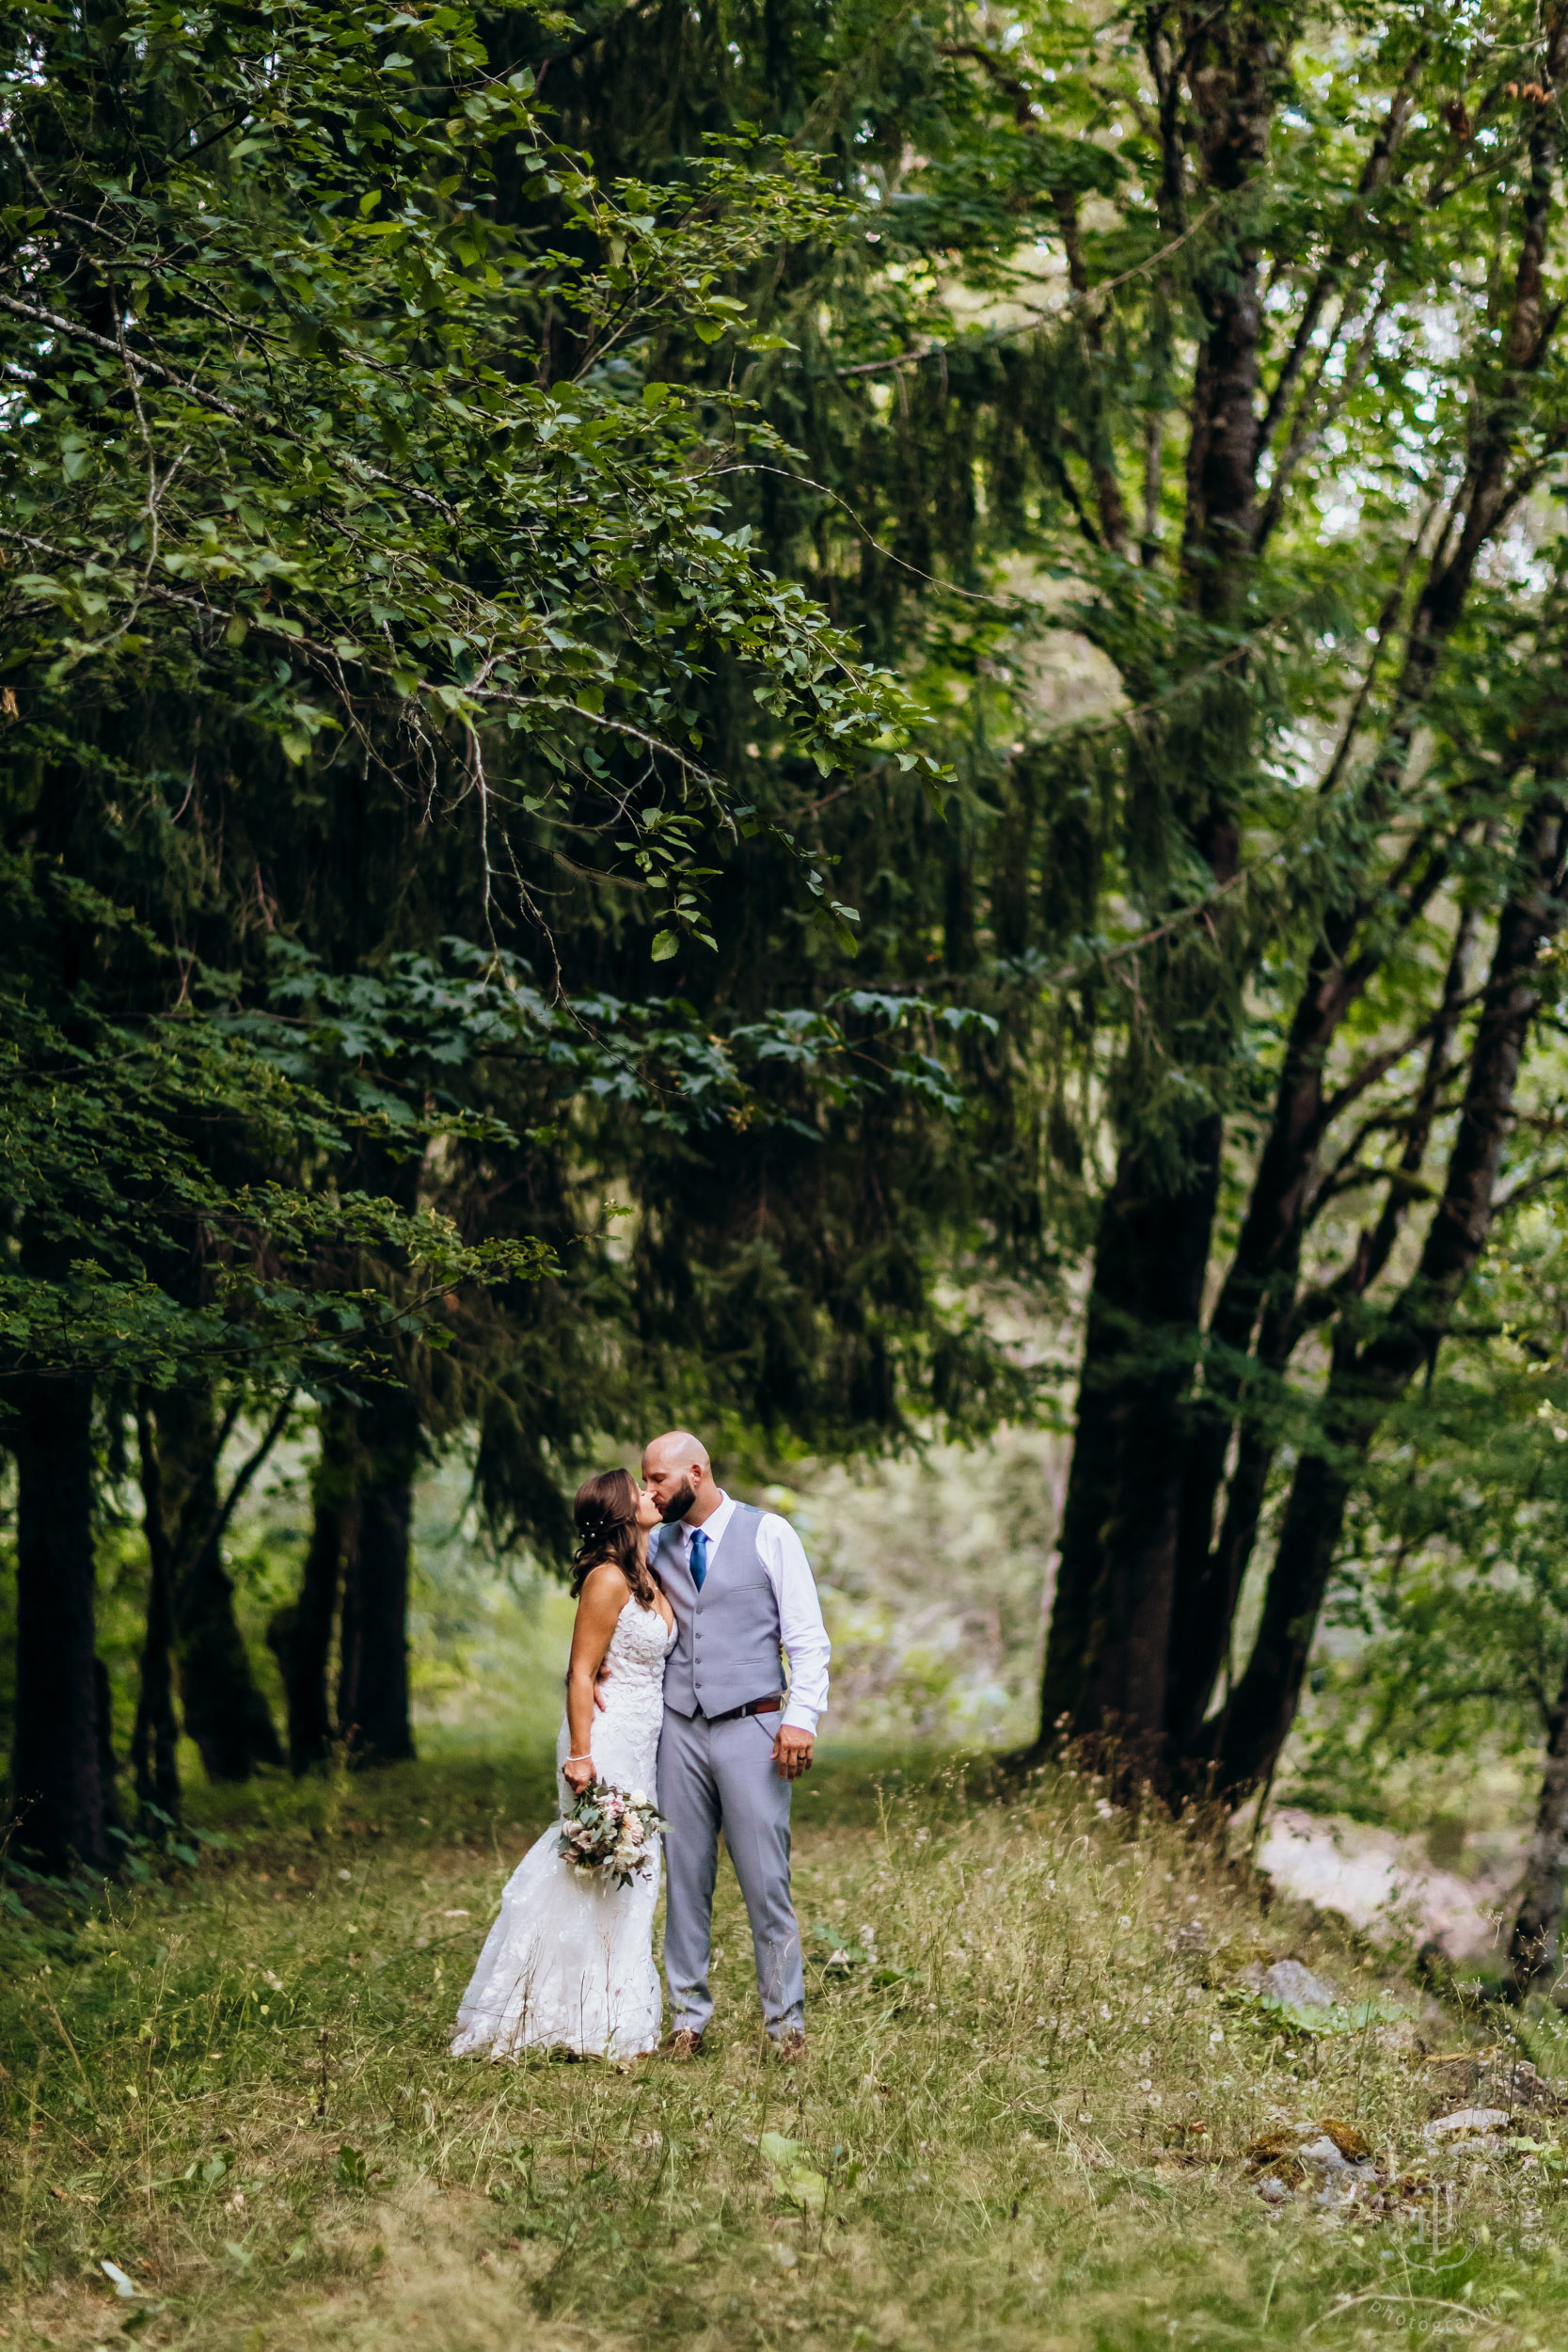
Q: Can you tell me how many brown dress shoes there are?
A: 2